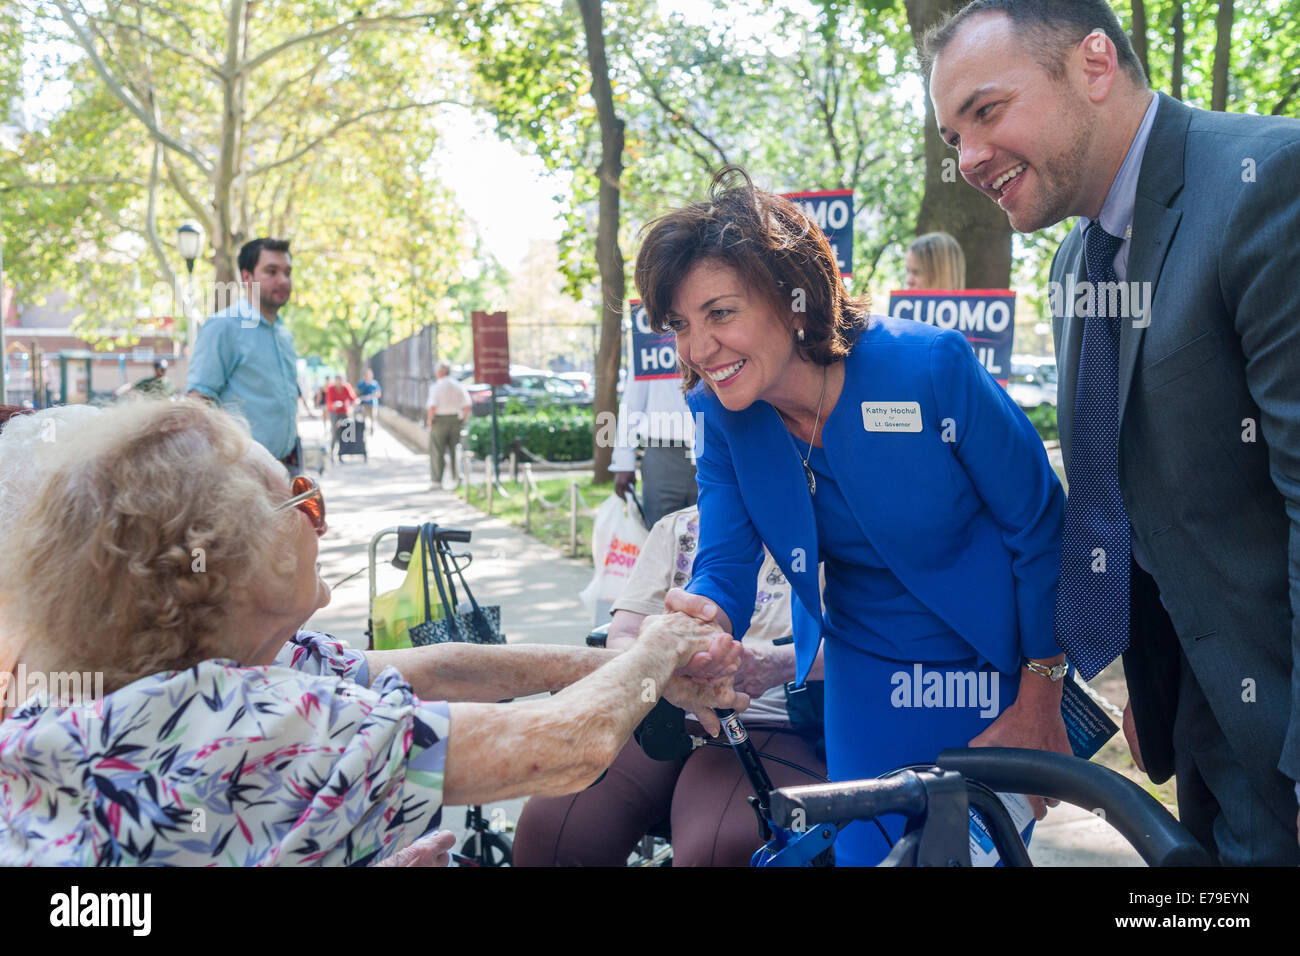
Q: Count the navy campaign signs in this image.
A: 3